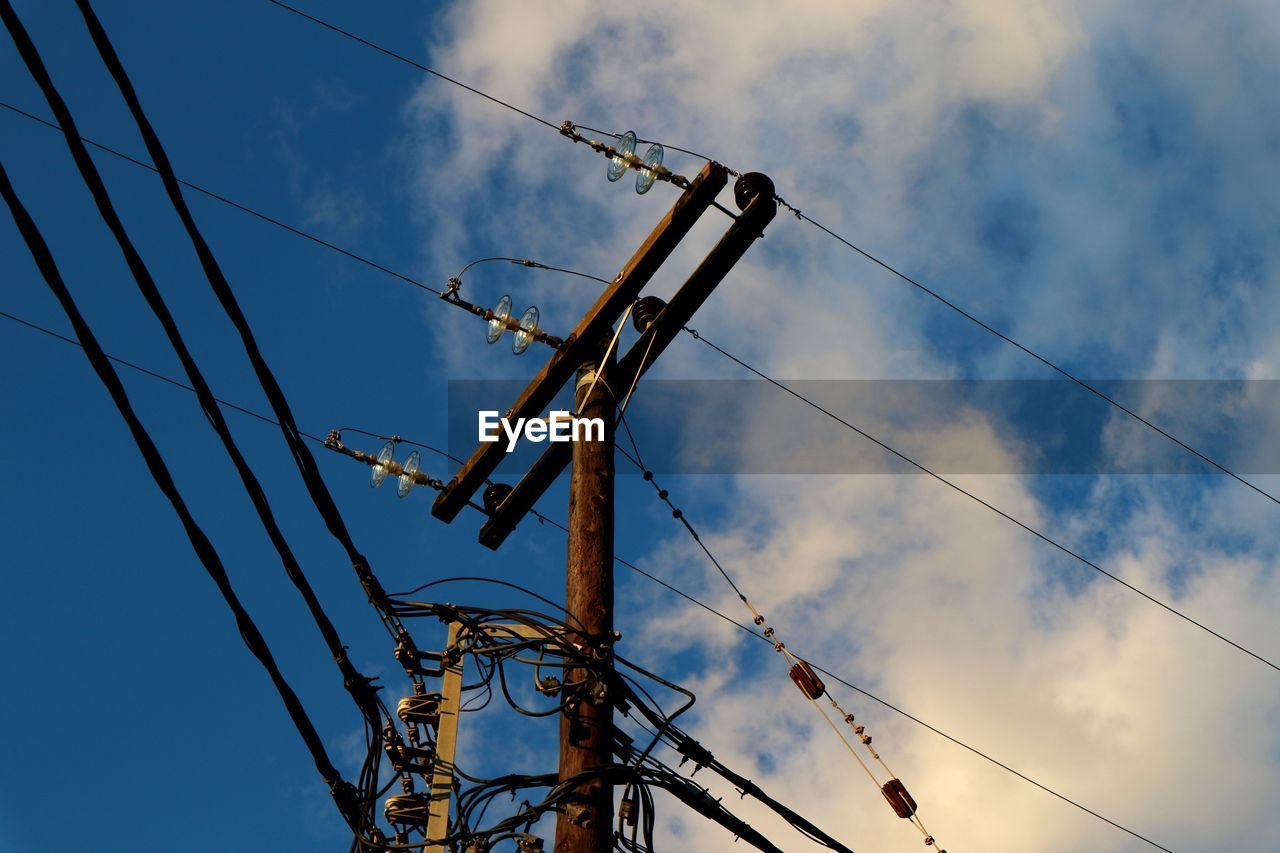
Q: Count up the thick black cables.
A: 3